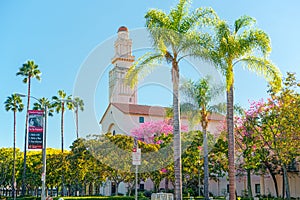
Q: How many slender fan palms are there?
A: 5